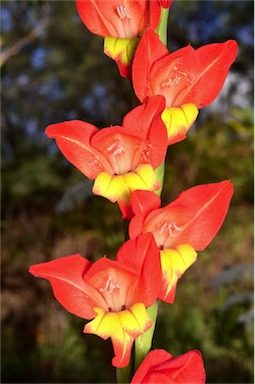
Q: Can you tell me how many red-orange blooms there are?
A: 6